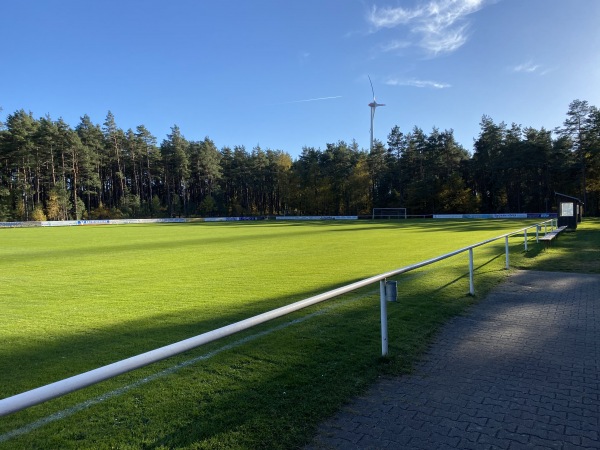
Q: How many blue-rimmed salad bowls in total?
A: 0